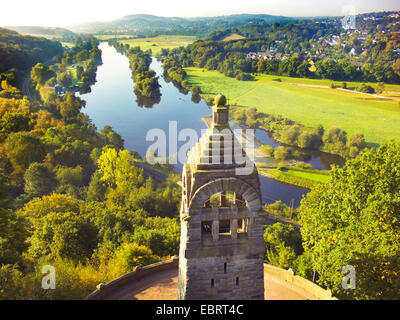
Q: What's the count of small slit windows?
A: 3